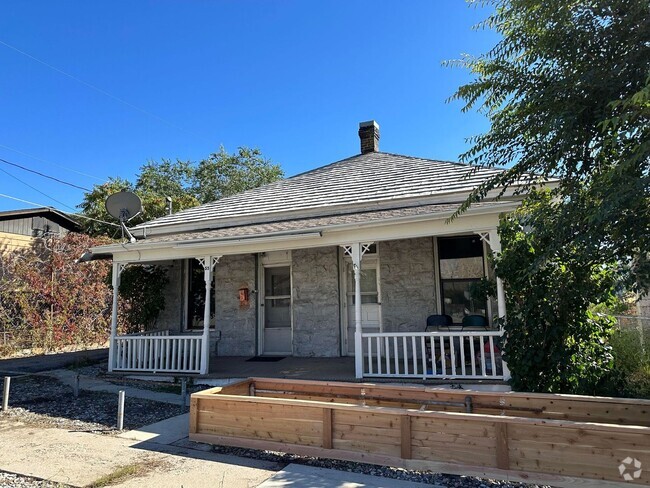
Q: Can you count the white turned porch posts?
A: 4